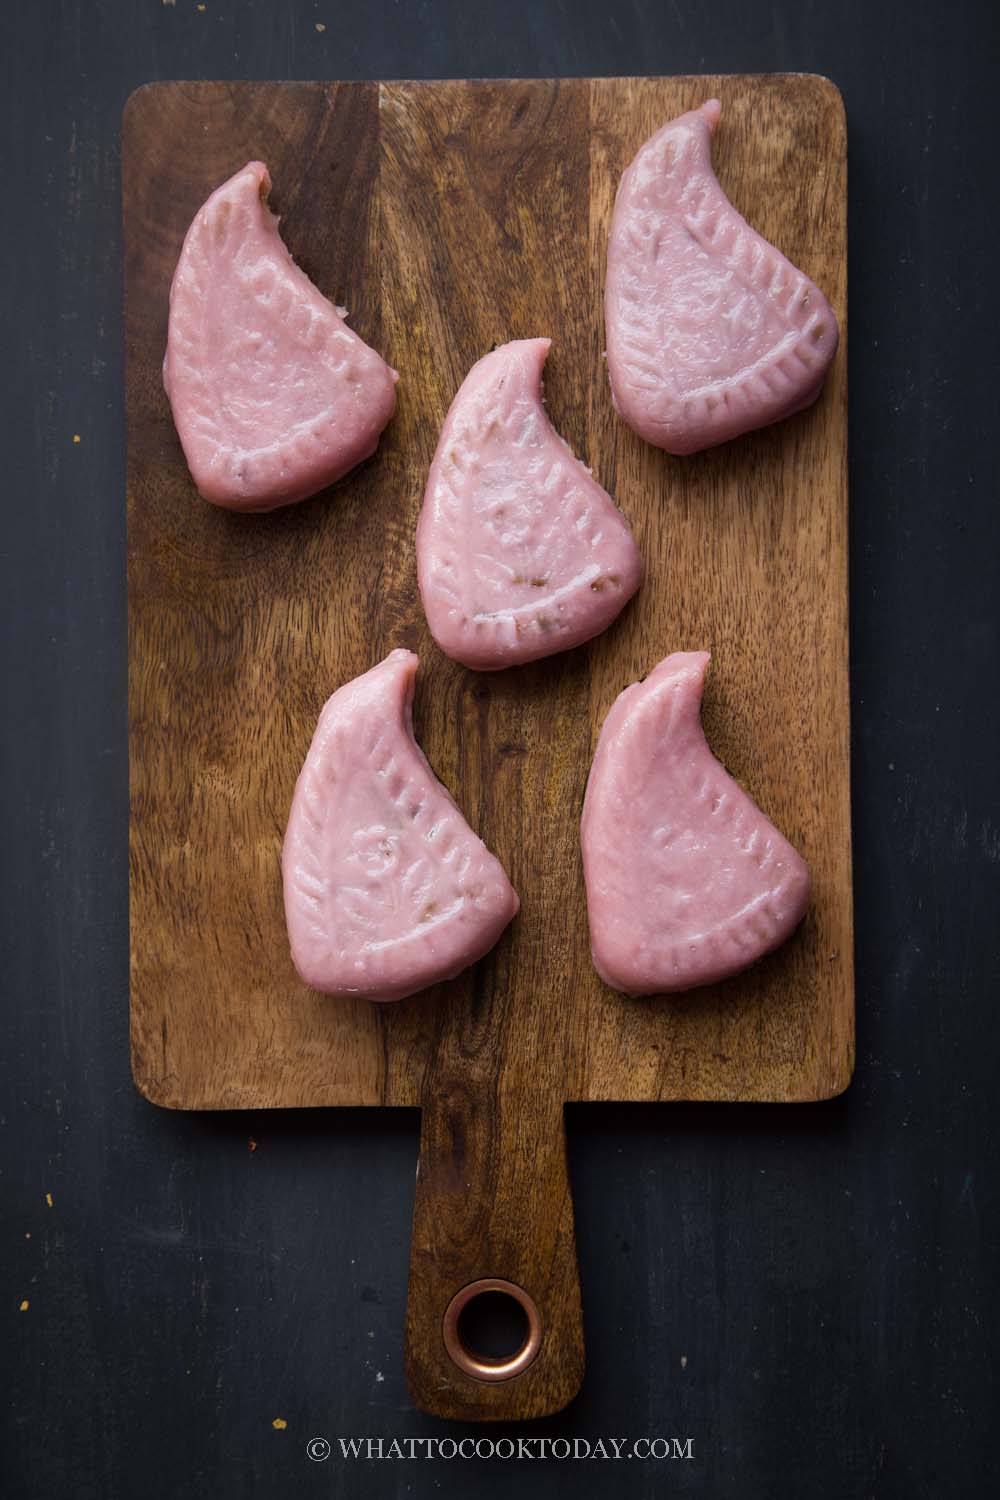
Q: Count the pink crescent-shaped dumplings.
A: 5